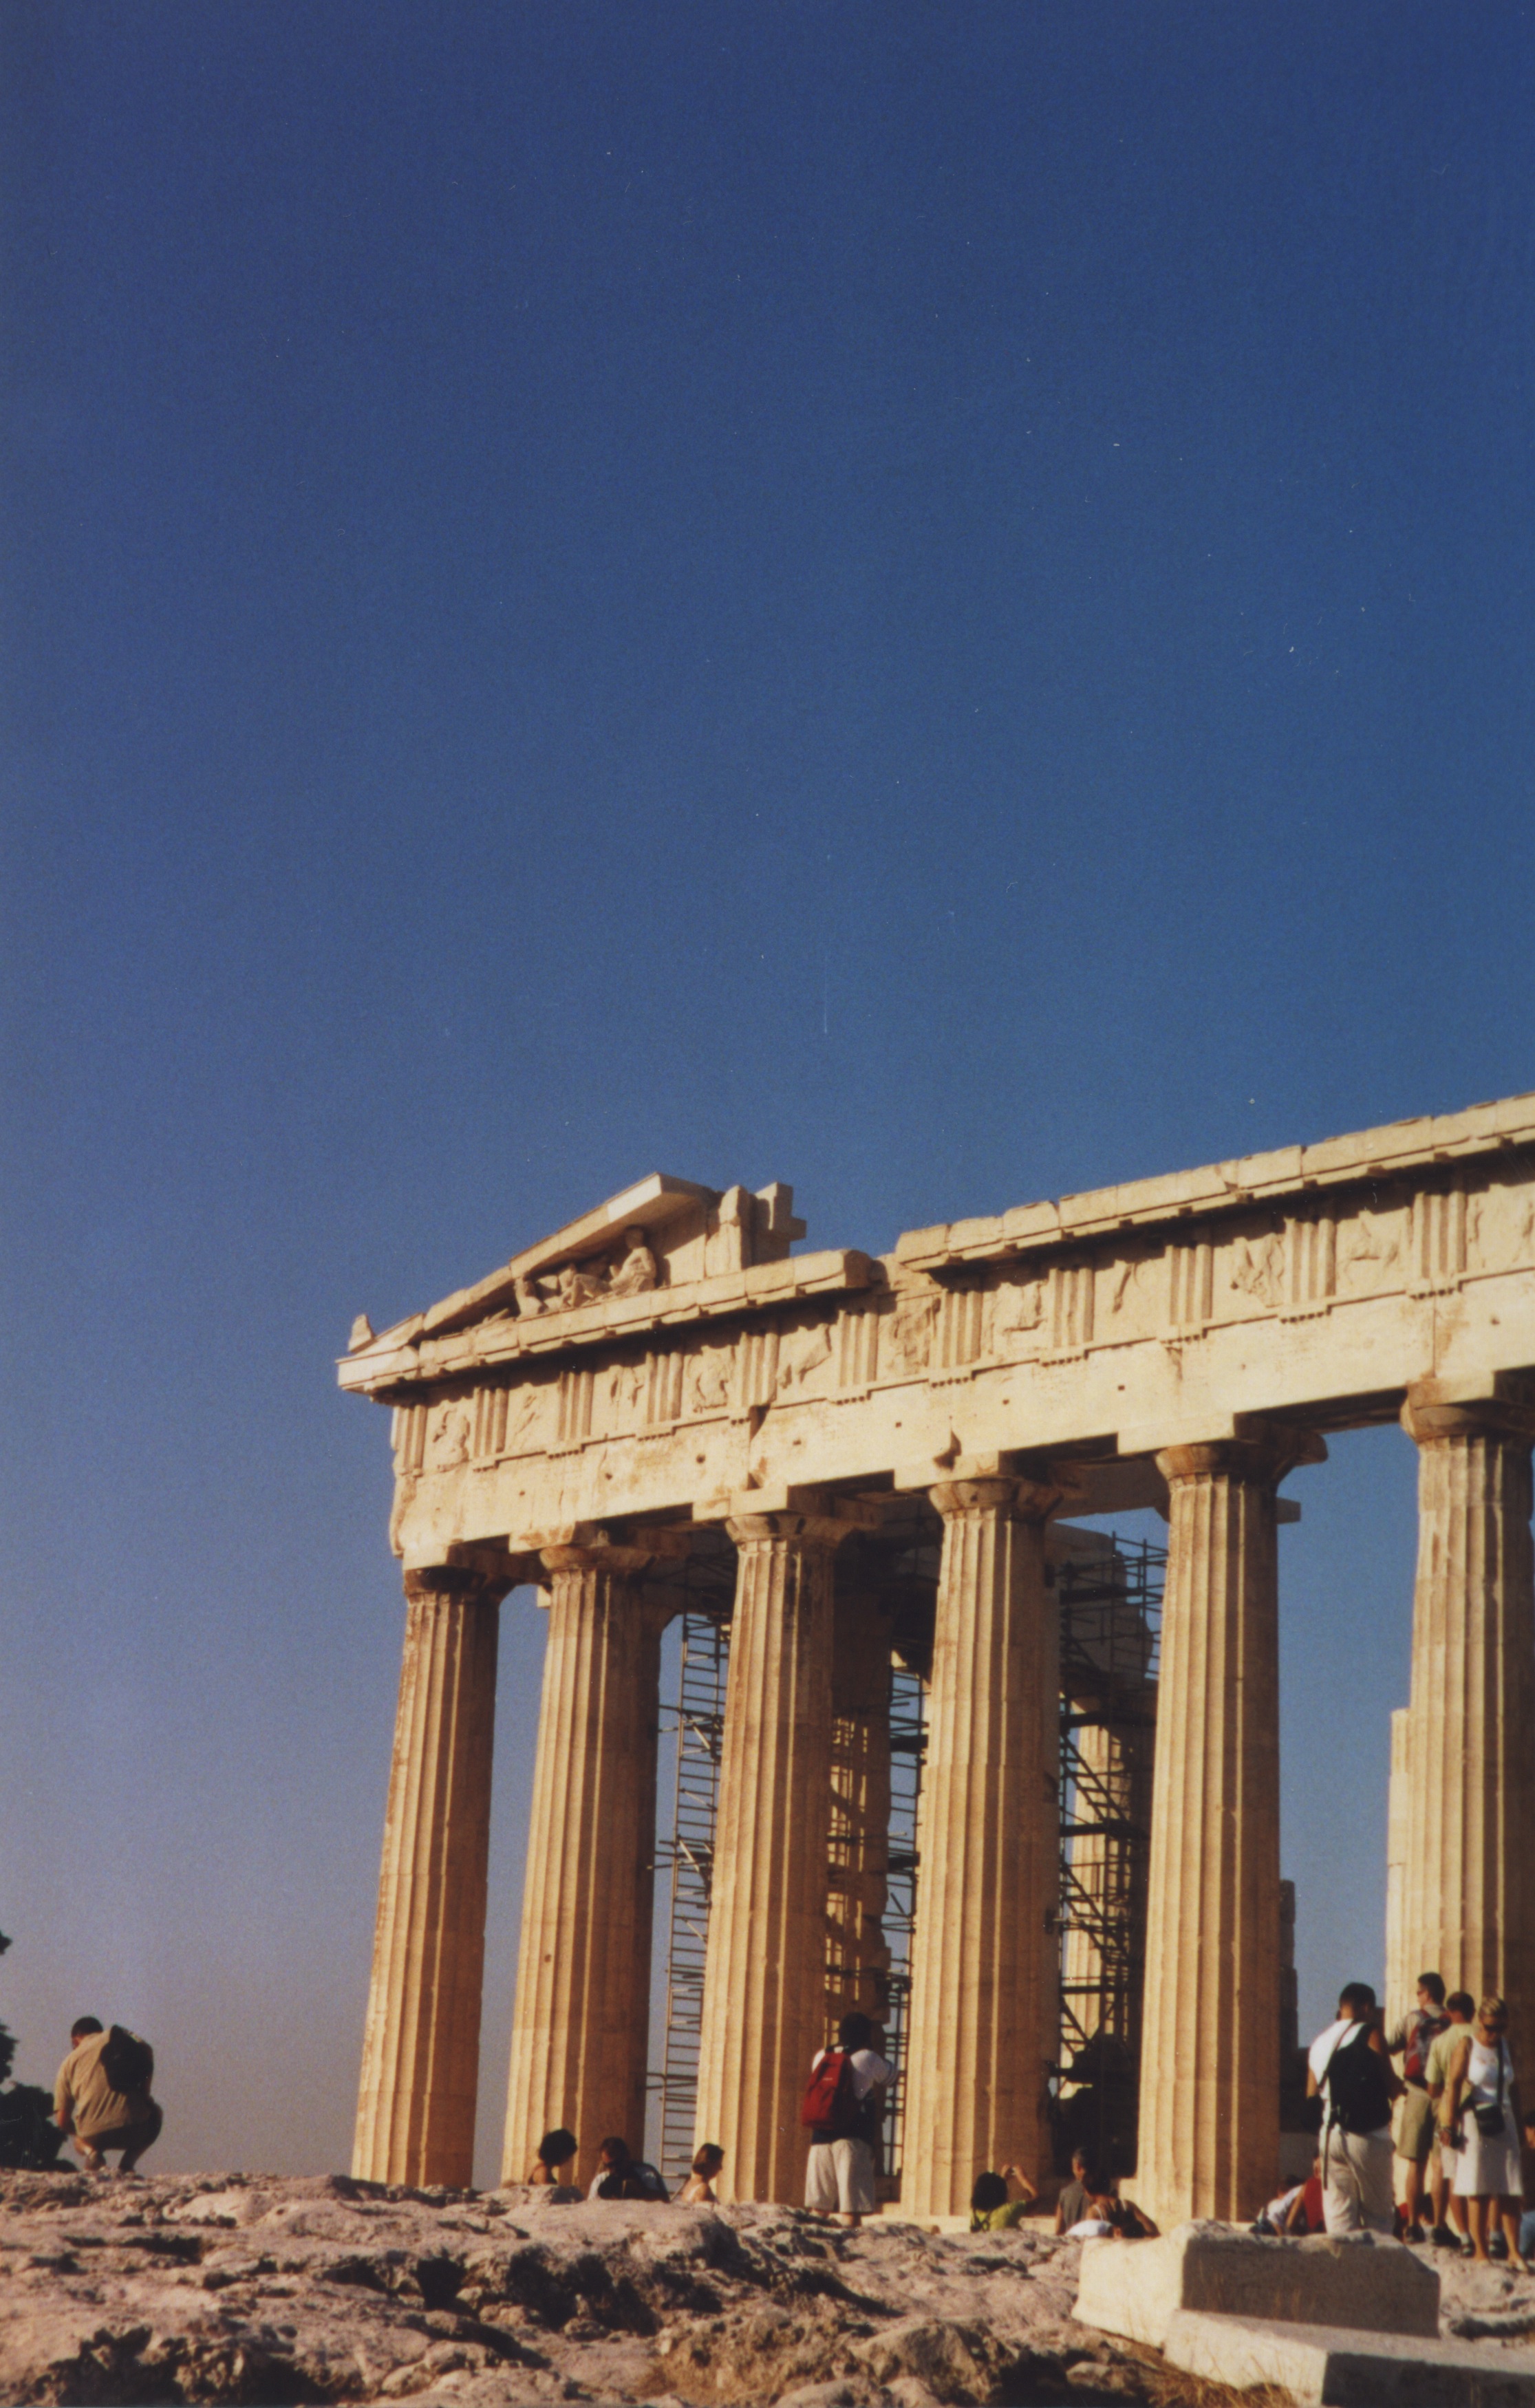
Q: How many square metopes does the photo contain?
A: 11